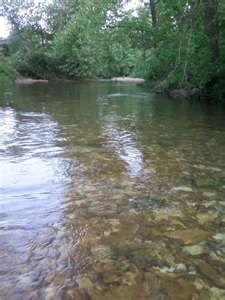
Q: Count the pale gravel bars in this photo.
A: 2